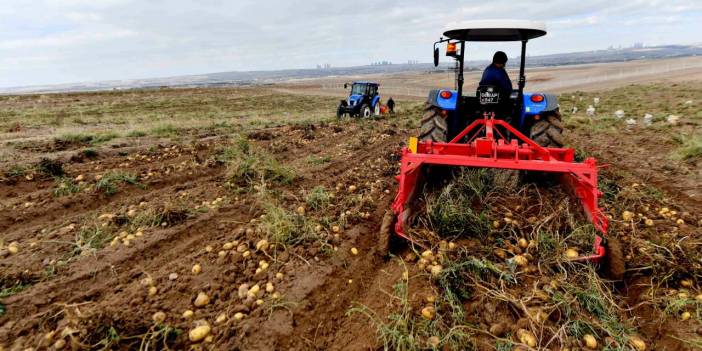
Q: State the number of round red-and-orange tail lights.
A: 2